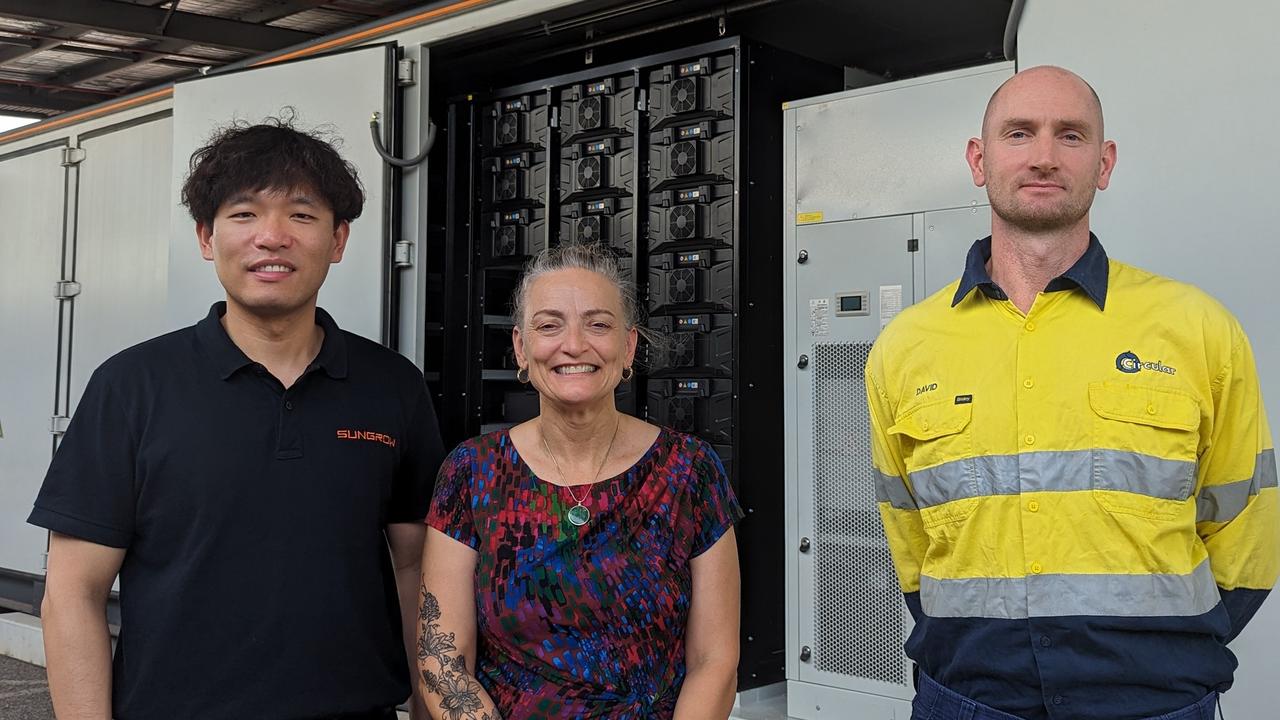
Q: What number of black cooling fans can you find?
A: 12